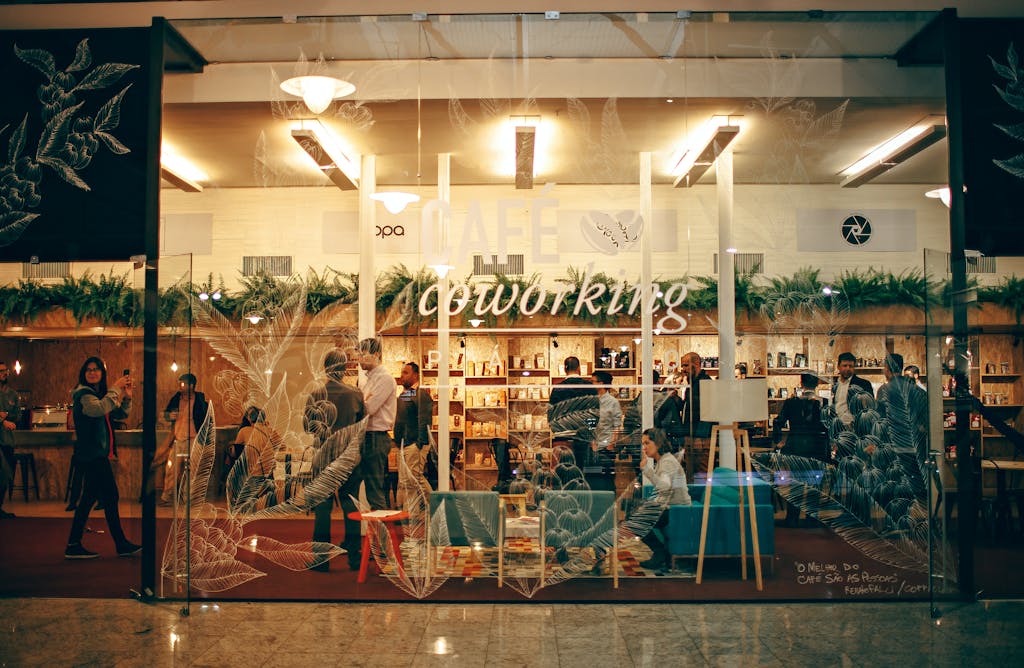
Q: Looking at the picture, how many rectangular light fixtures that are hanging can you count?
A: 5